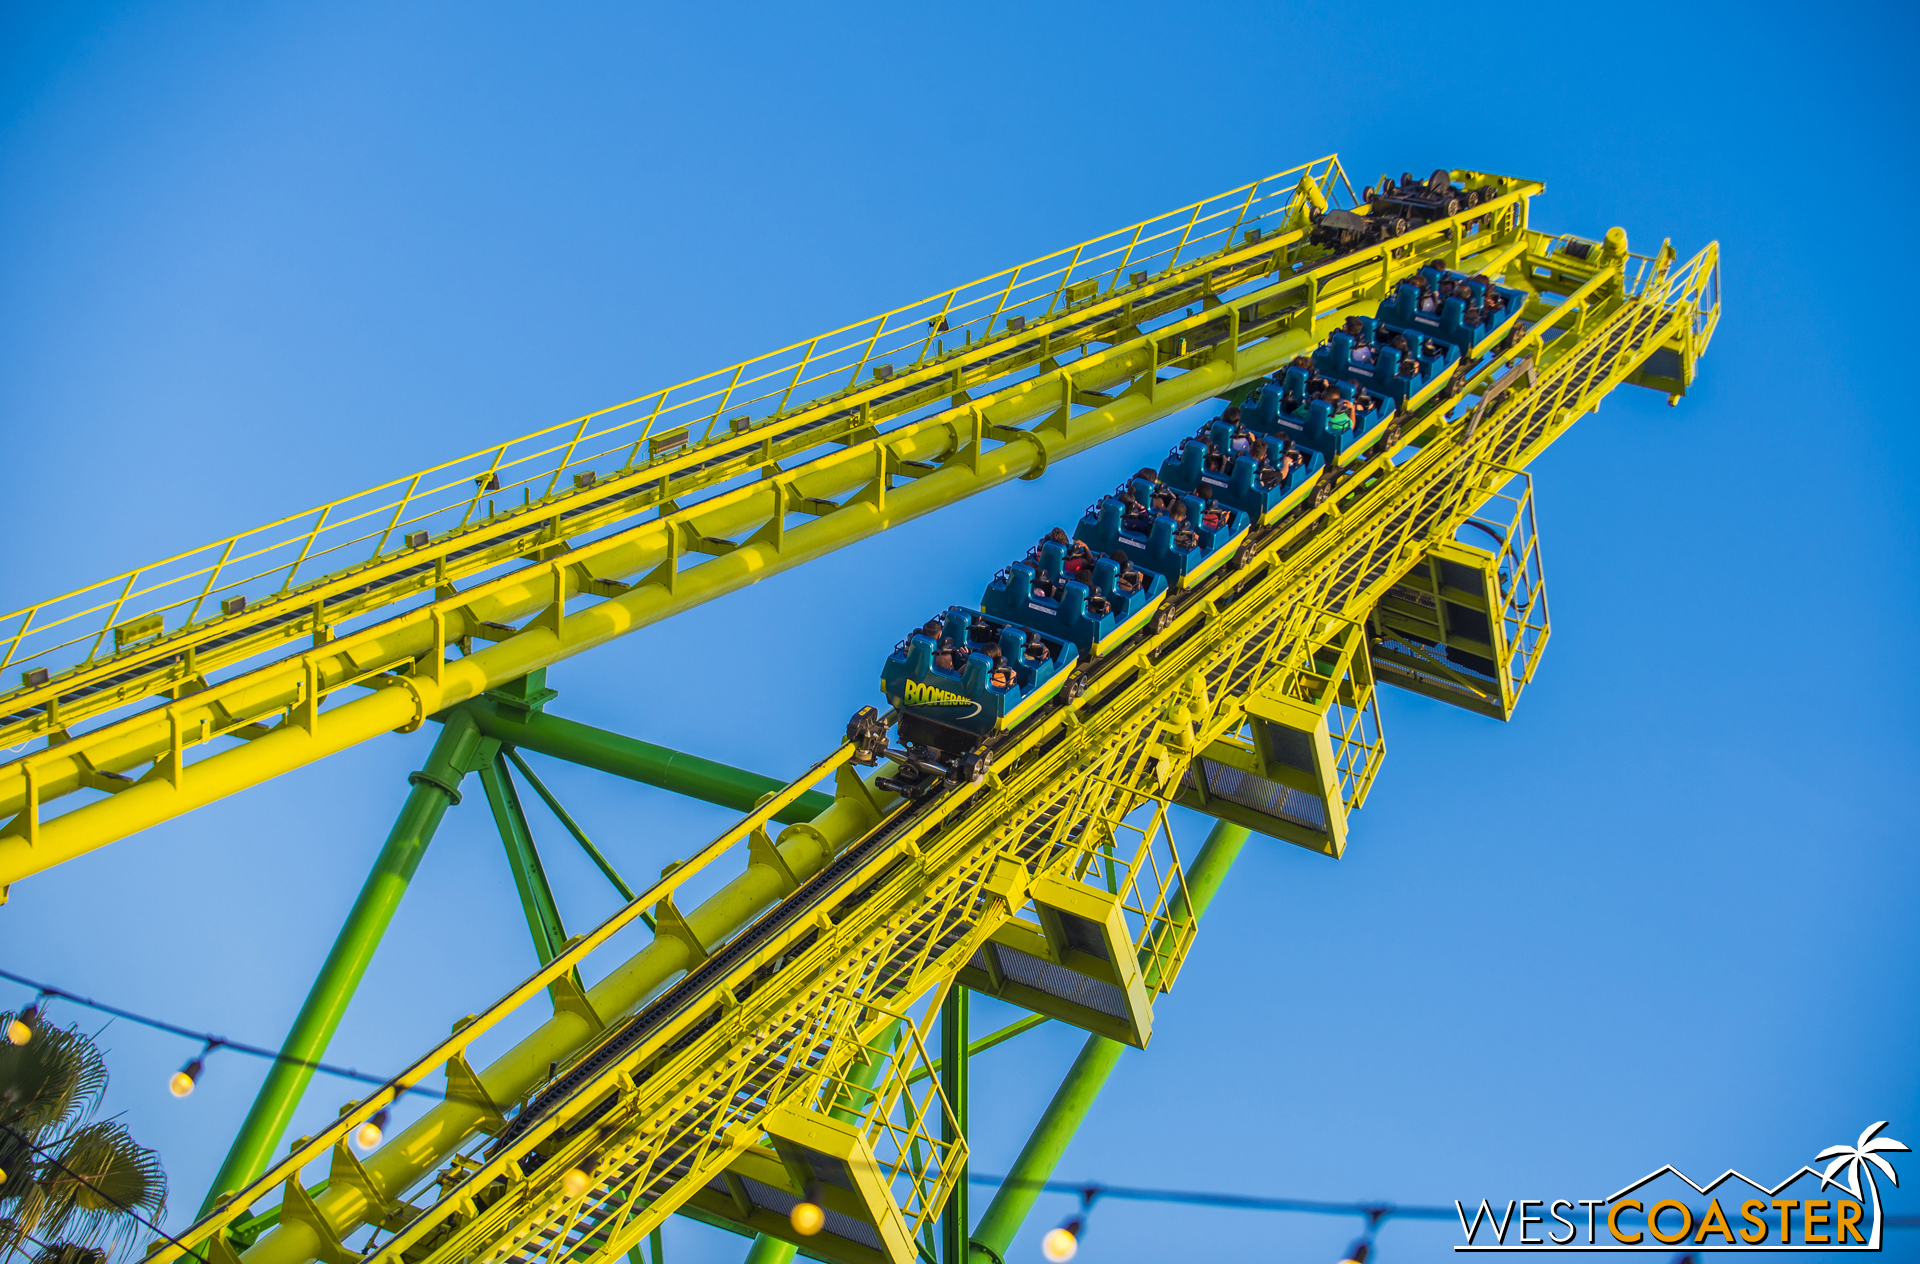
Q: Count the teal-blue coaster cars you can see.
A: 7